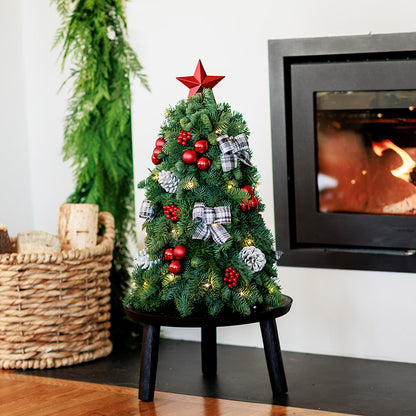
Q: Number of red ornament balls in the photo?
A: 12